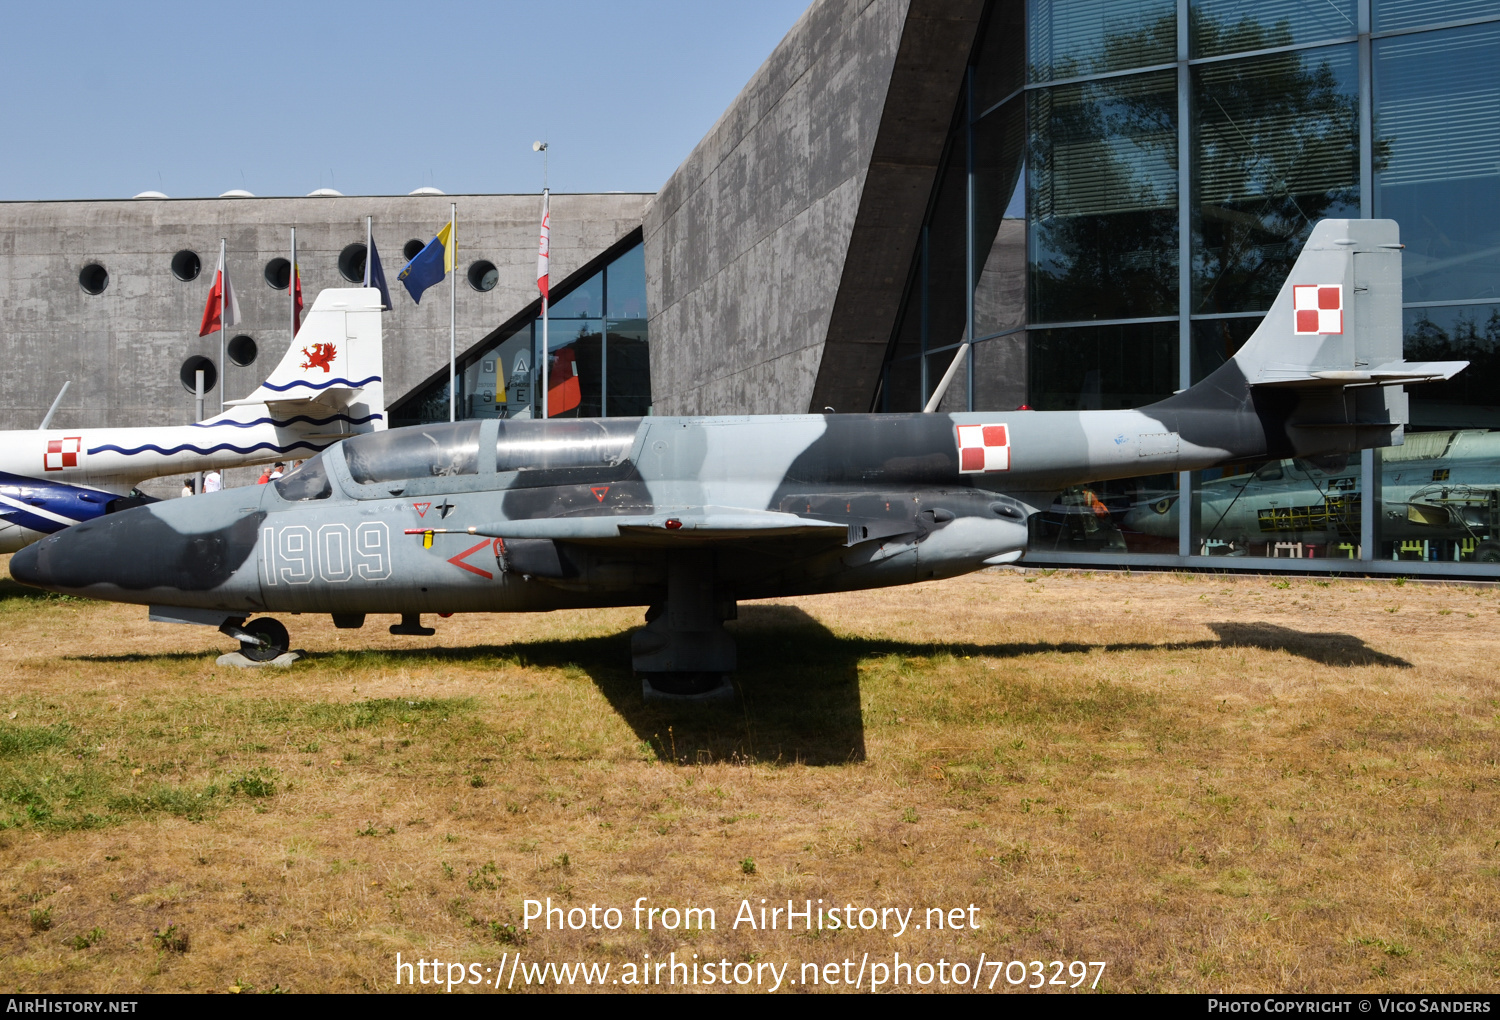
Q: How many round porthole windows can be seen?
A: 8